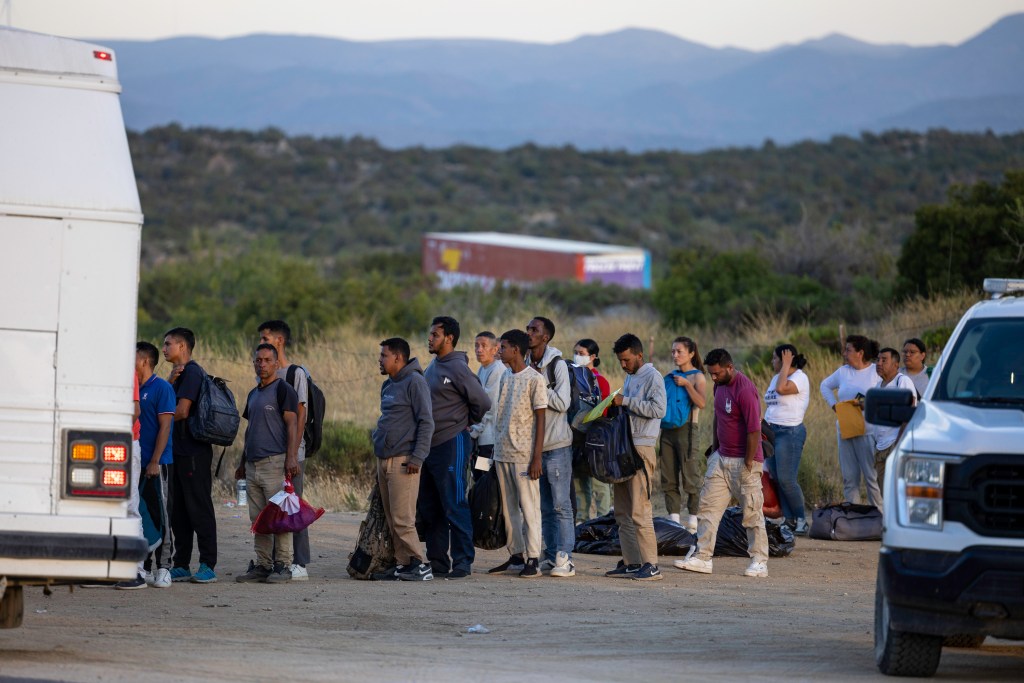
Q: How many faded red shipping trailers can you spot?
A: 1